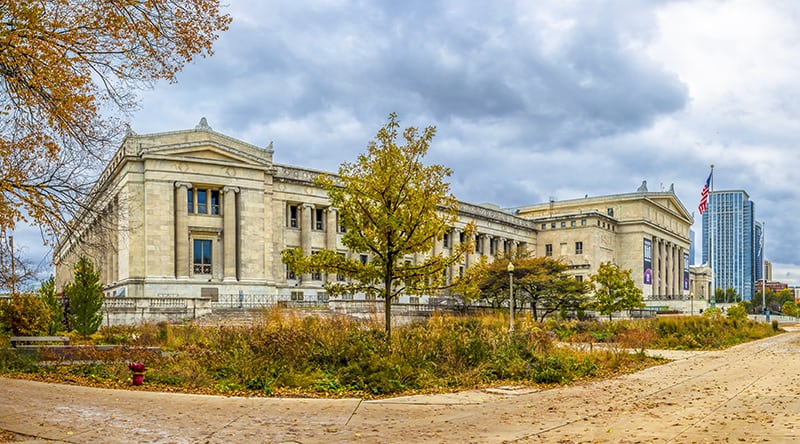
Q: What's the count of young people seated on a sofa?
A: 0